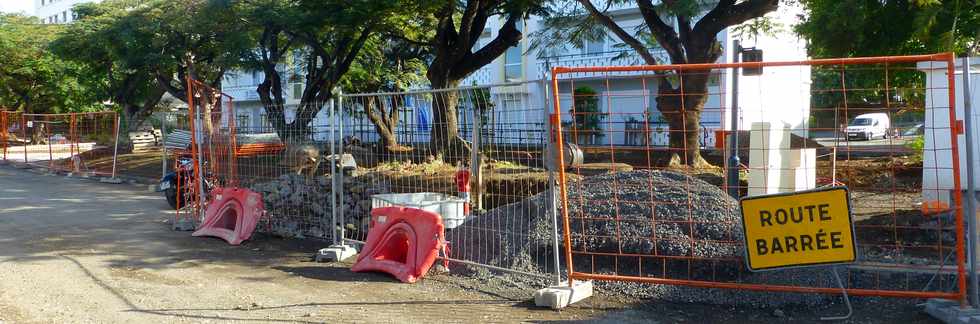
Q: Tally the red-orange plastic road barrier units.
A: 2